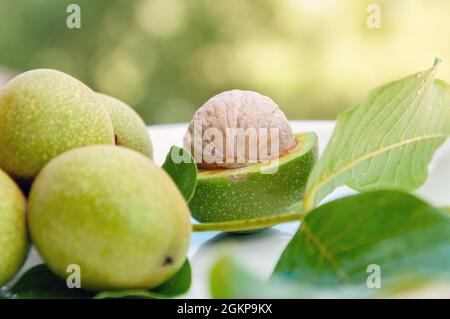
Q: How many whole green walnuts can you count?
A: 4